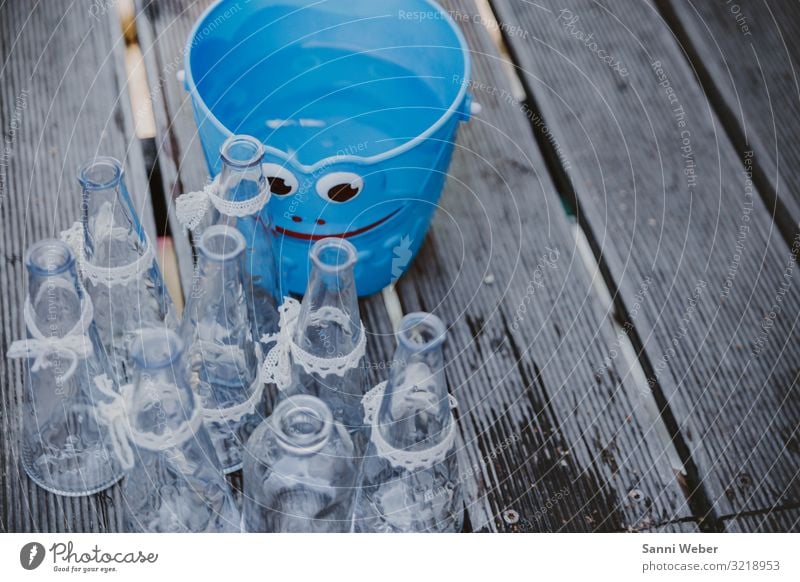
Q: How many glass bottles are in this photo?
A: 8